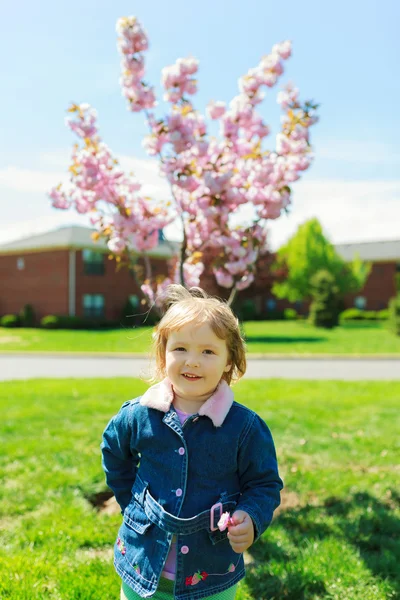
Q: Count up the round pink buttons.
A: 3